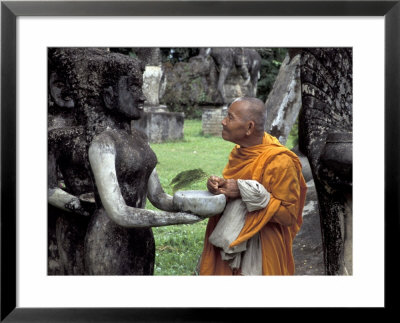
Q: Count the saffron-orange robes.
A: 1